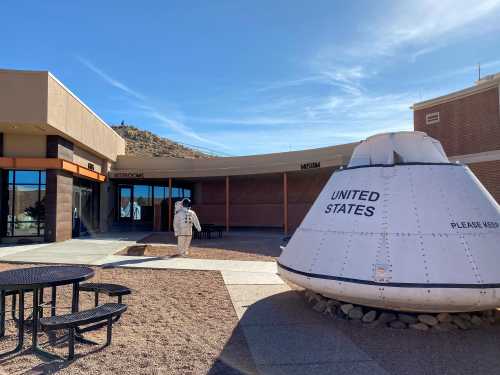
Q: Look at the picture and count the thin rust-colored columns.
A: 3